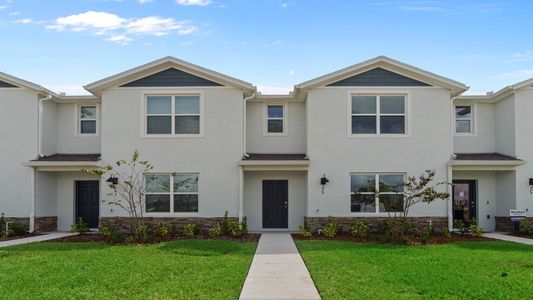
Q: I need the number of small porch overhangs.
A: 3